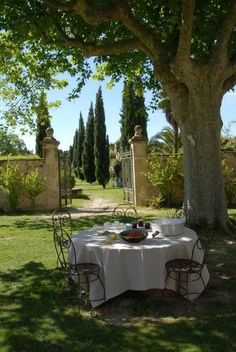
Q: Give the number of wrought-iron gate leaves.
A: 2